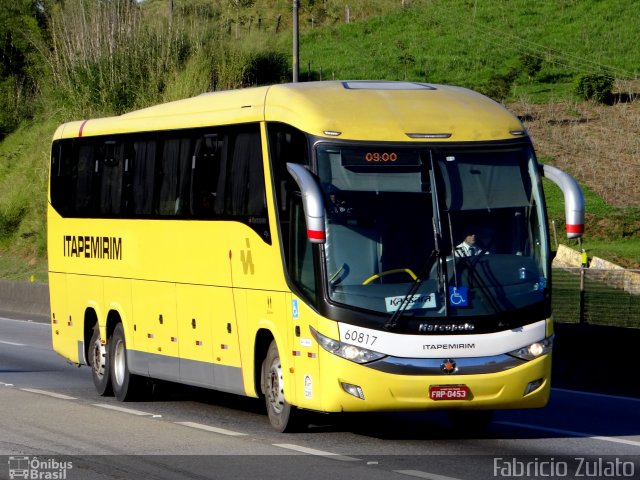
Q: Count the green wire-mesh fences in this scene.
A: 1